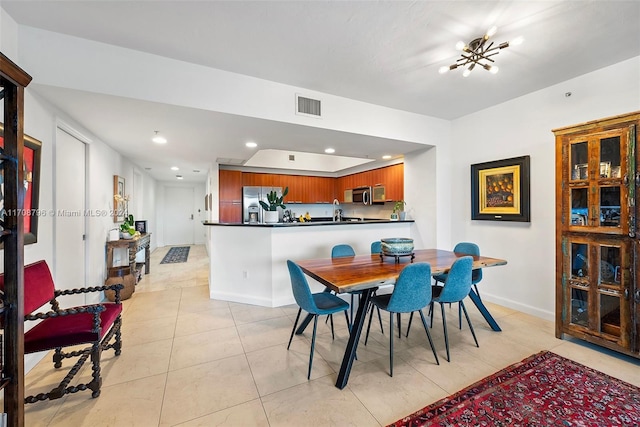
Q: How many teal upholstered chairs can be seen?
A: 6